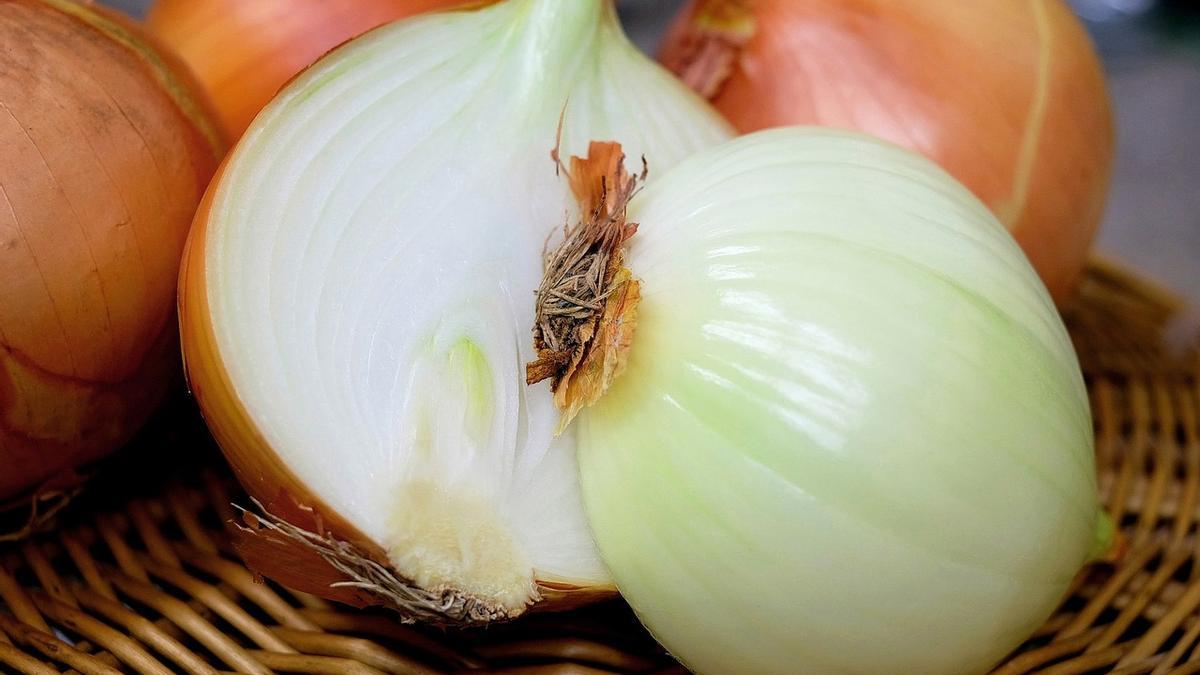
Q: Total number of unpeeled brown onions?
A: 3